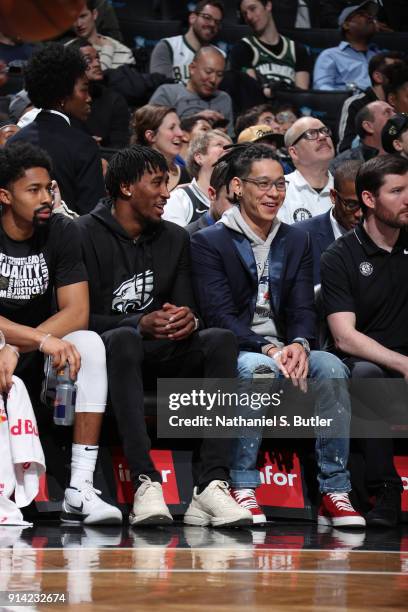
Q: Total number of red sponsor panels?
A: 4